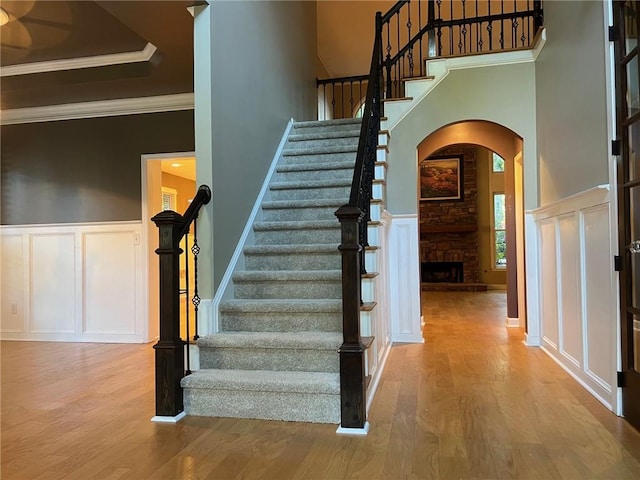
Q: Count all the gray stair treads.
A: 12